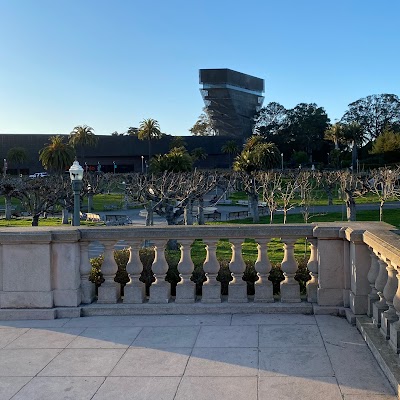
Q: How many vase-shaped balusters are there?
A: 14